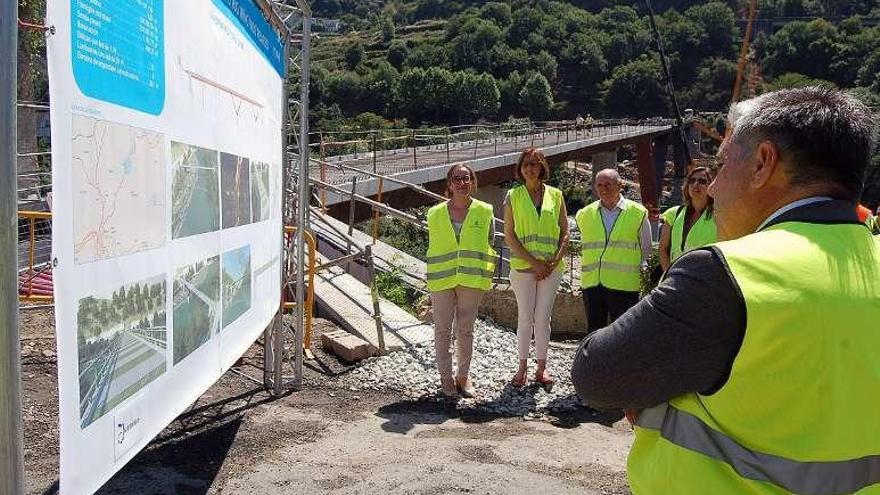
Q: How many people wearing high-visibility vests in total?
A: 5